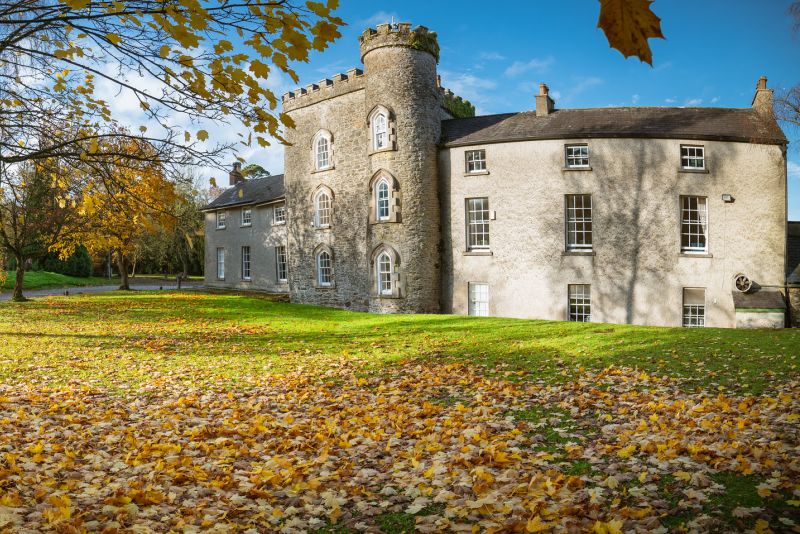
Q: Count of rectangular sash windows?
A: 15